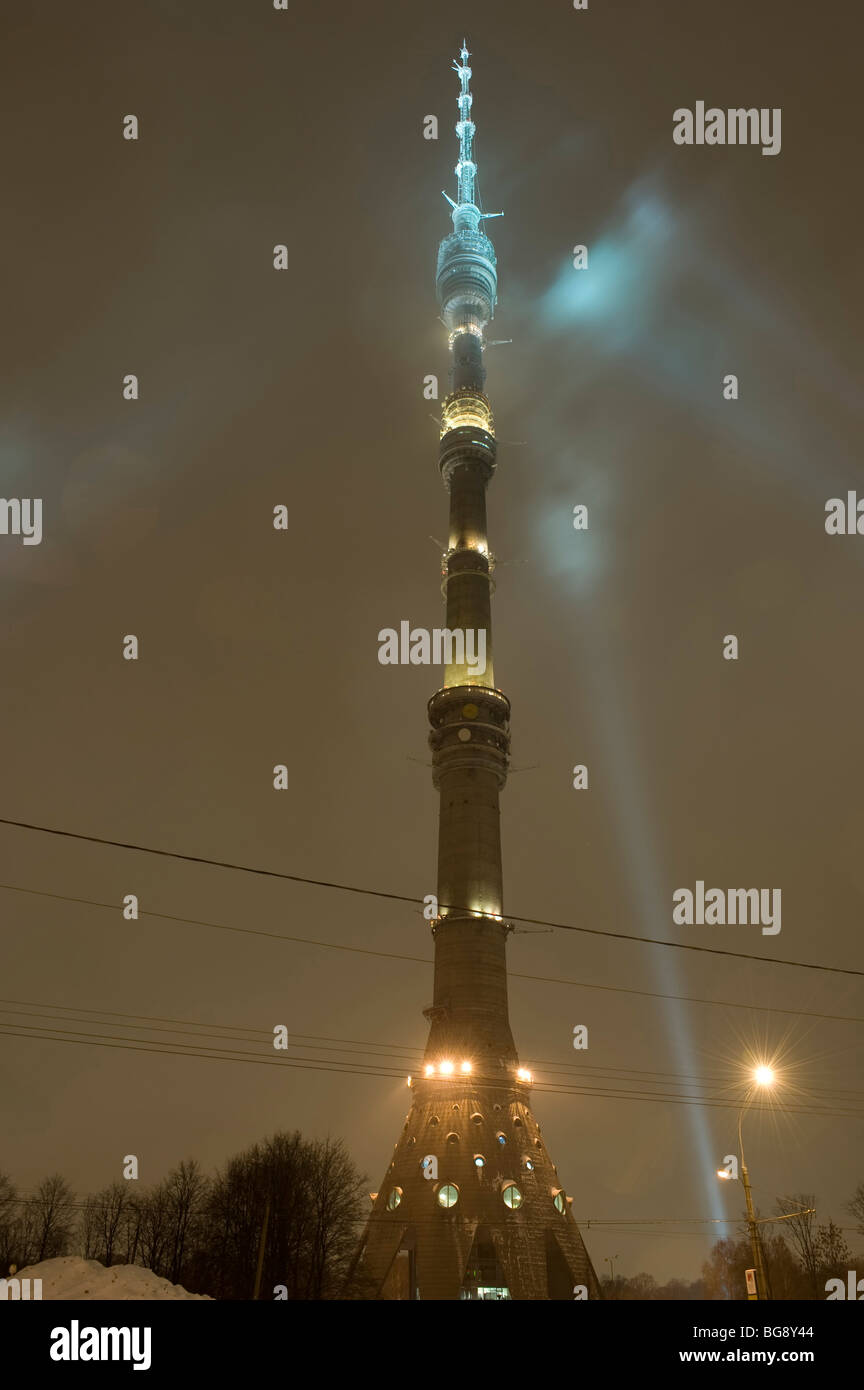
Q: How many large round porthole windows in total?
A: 4